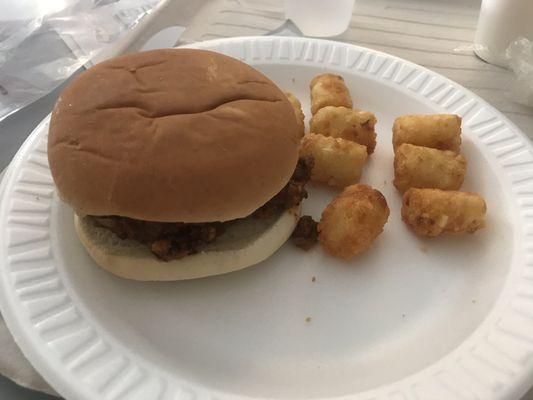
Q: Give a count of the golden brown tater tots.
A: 8